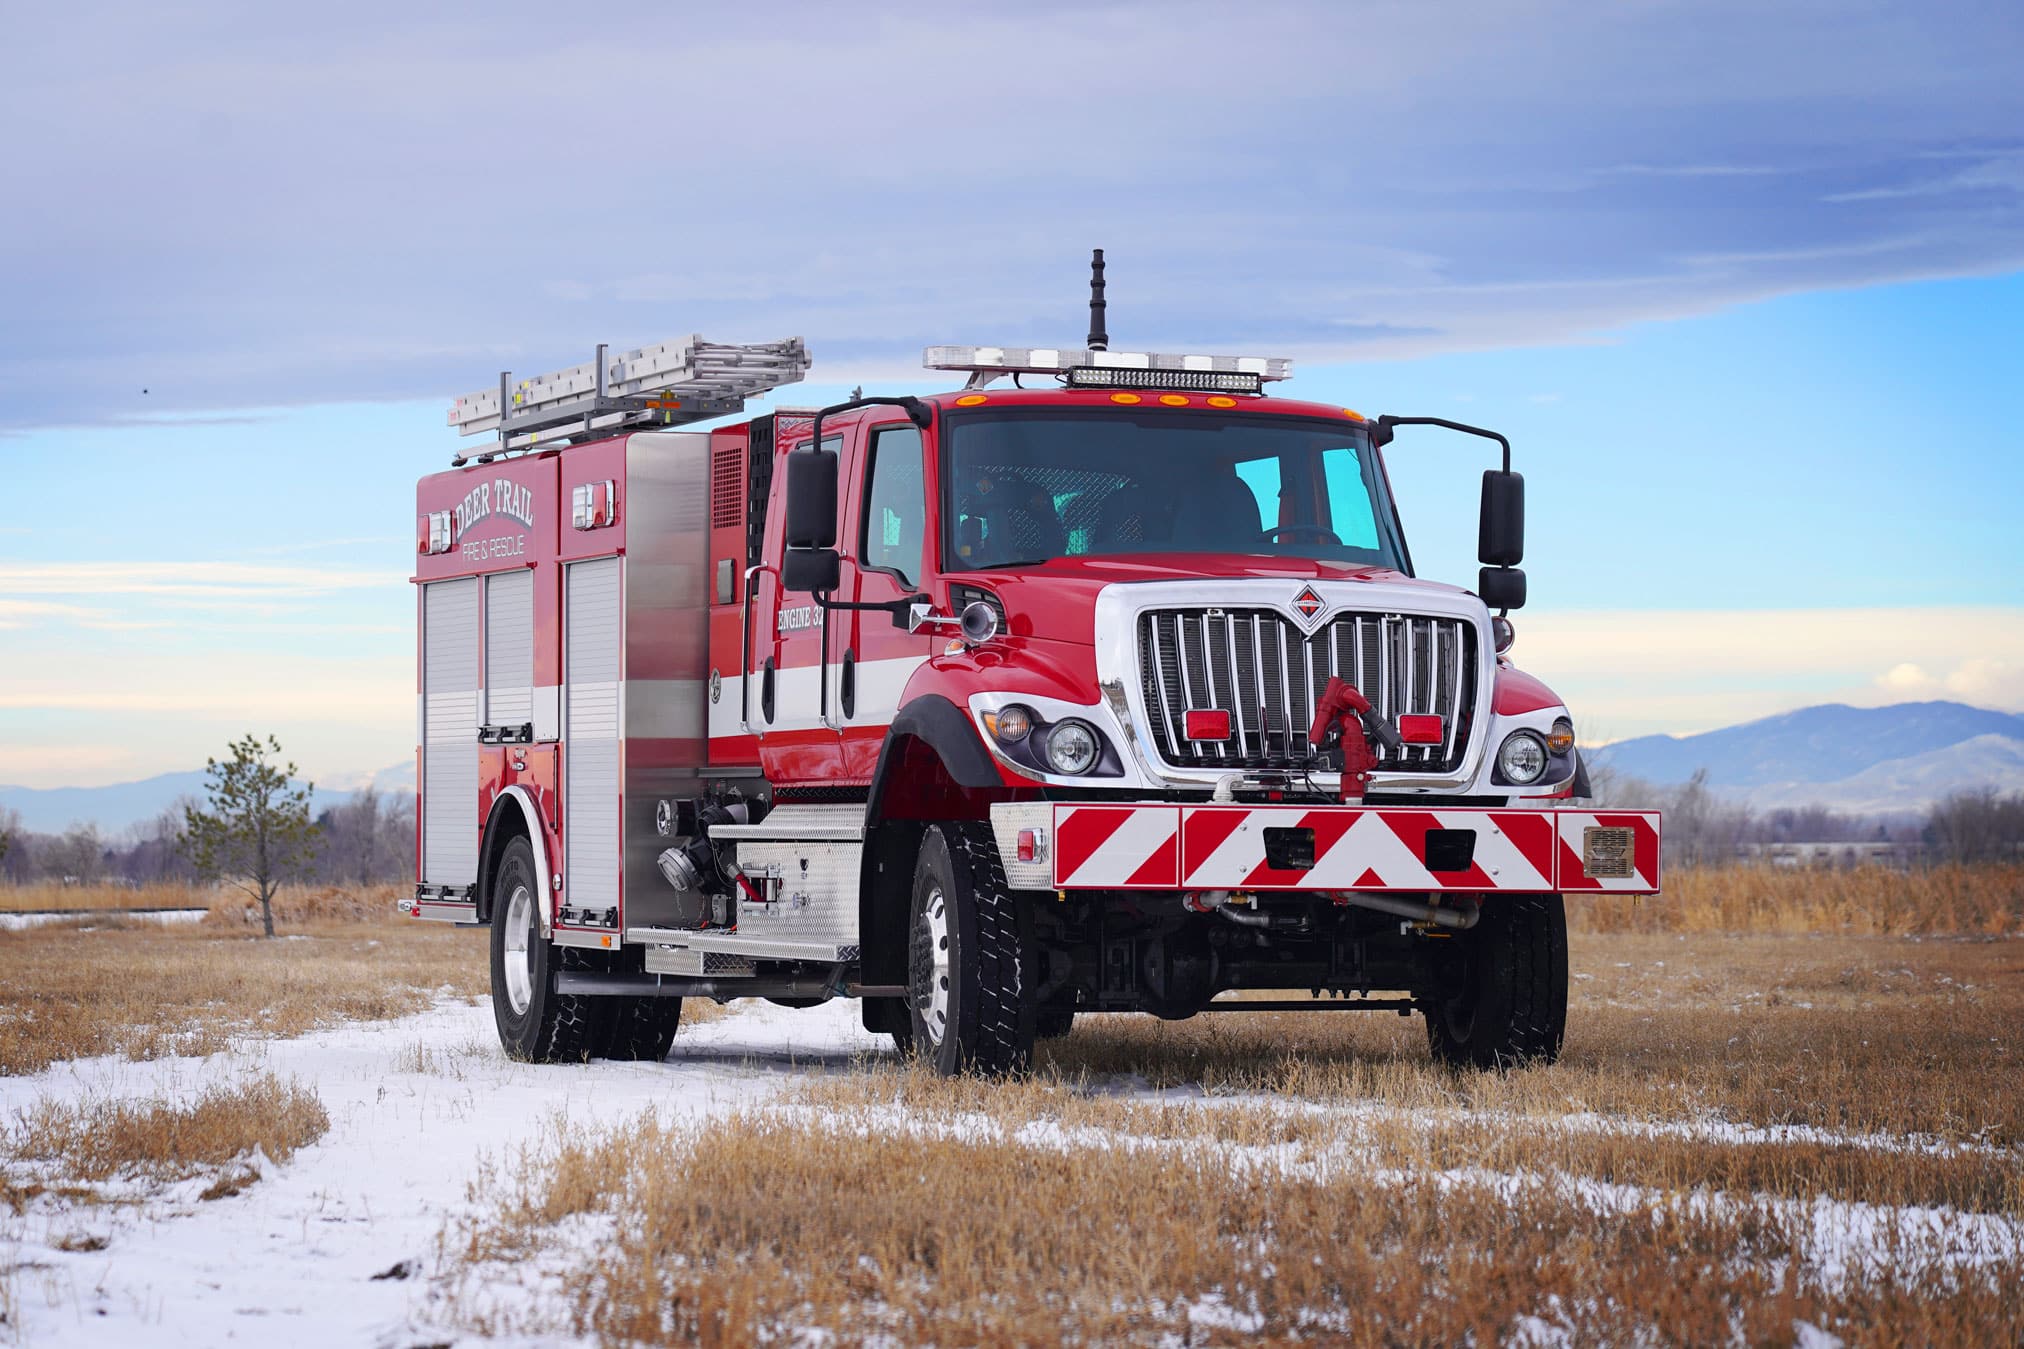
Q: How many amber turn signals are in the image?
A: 2